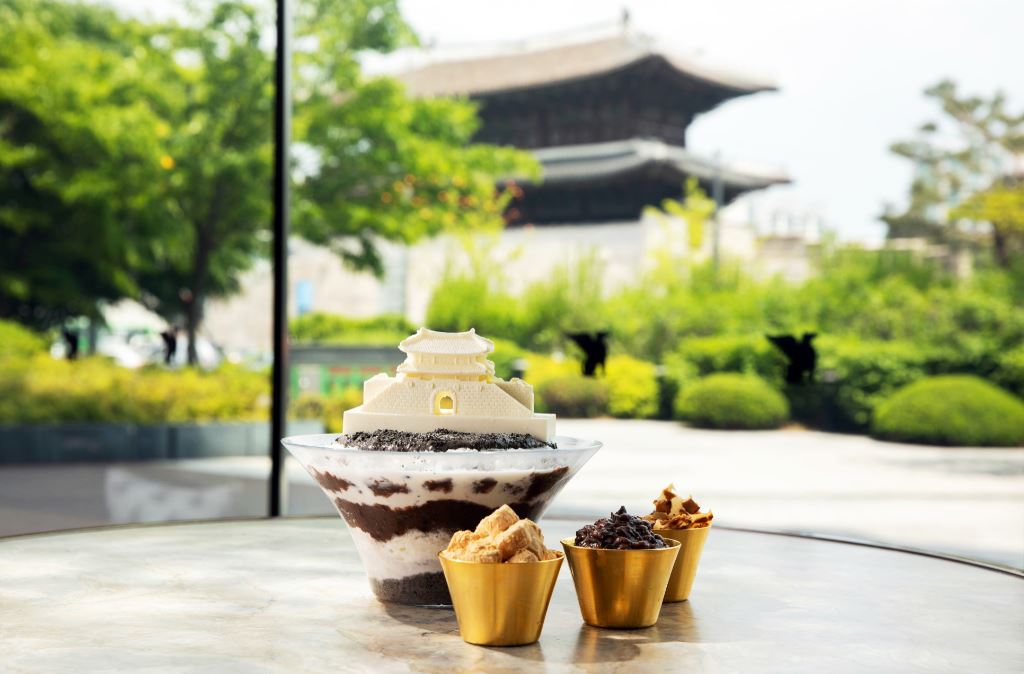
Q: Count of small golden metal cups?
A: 3